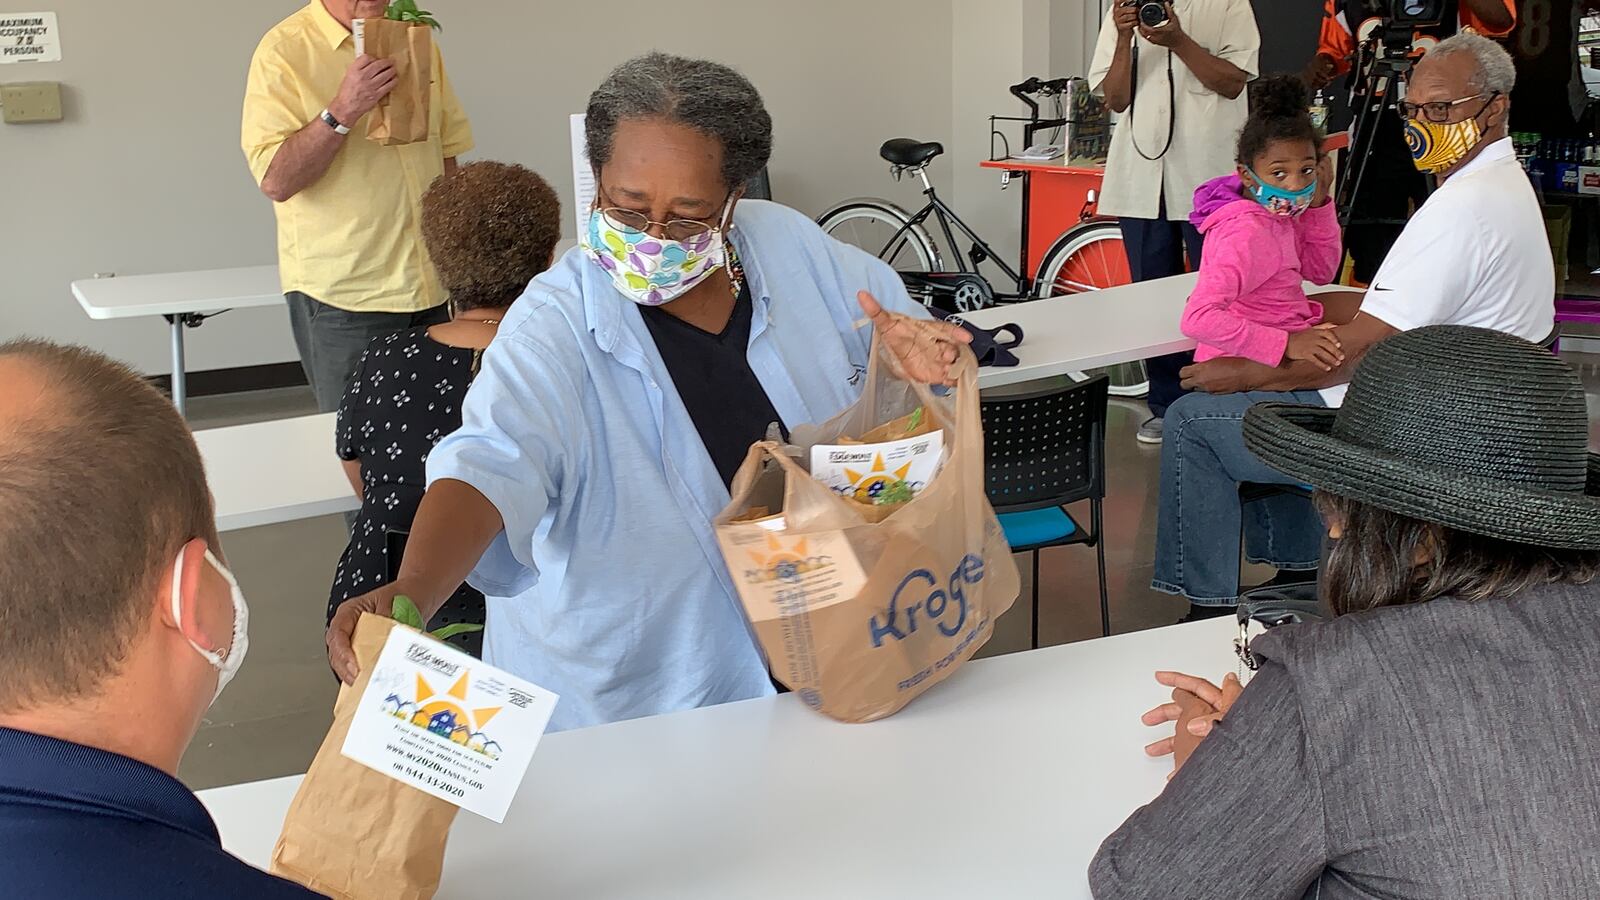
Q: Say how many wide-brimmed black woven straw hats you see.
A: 1